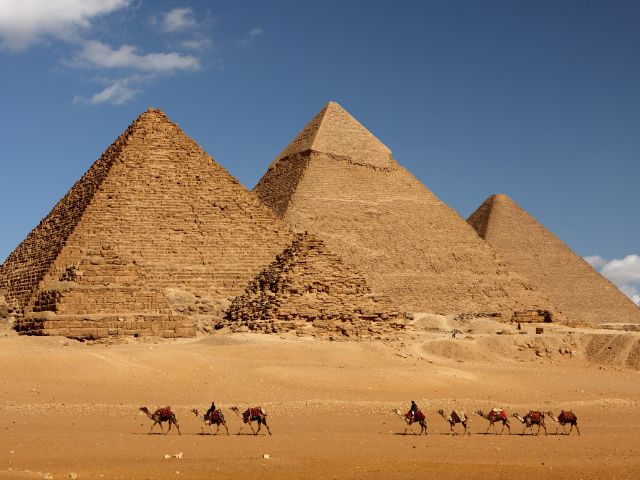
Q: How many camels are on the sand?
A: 8